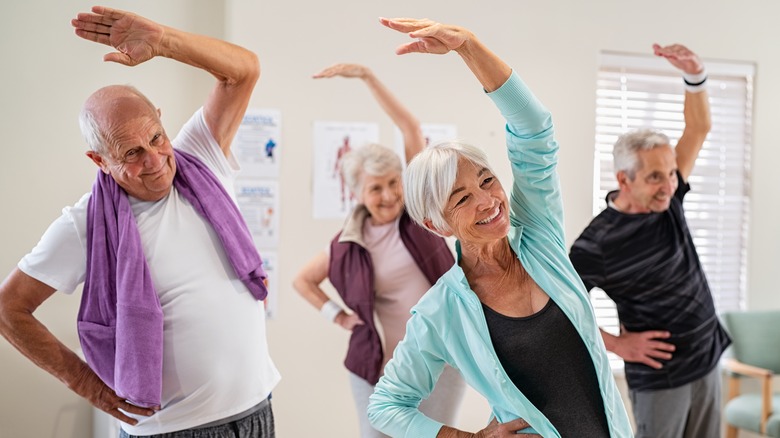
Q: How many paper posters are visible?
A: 5